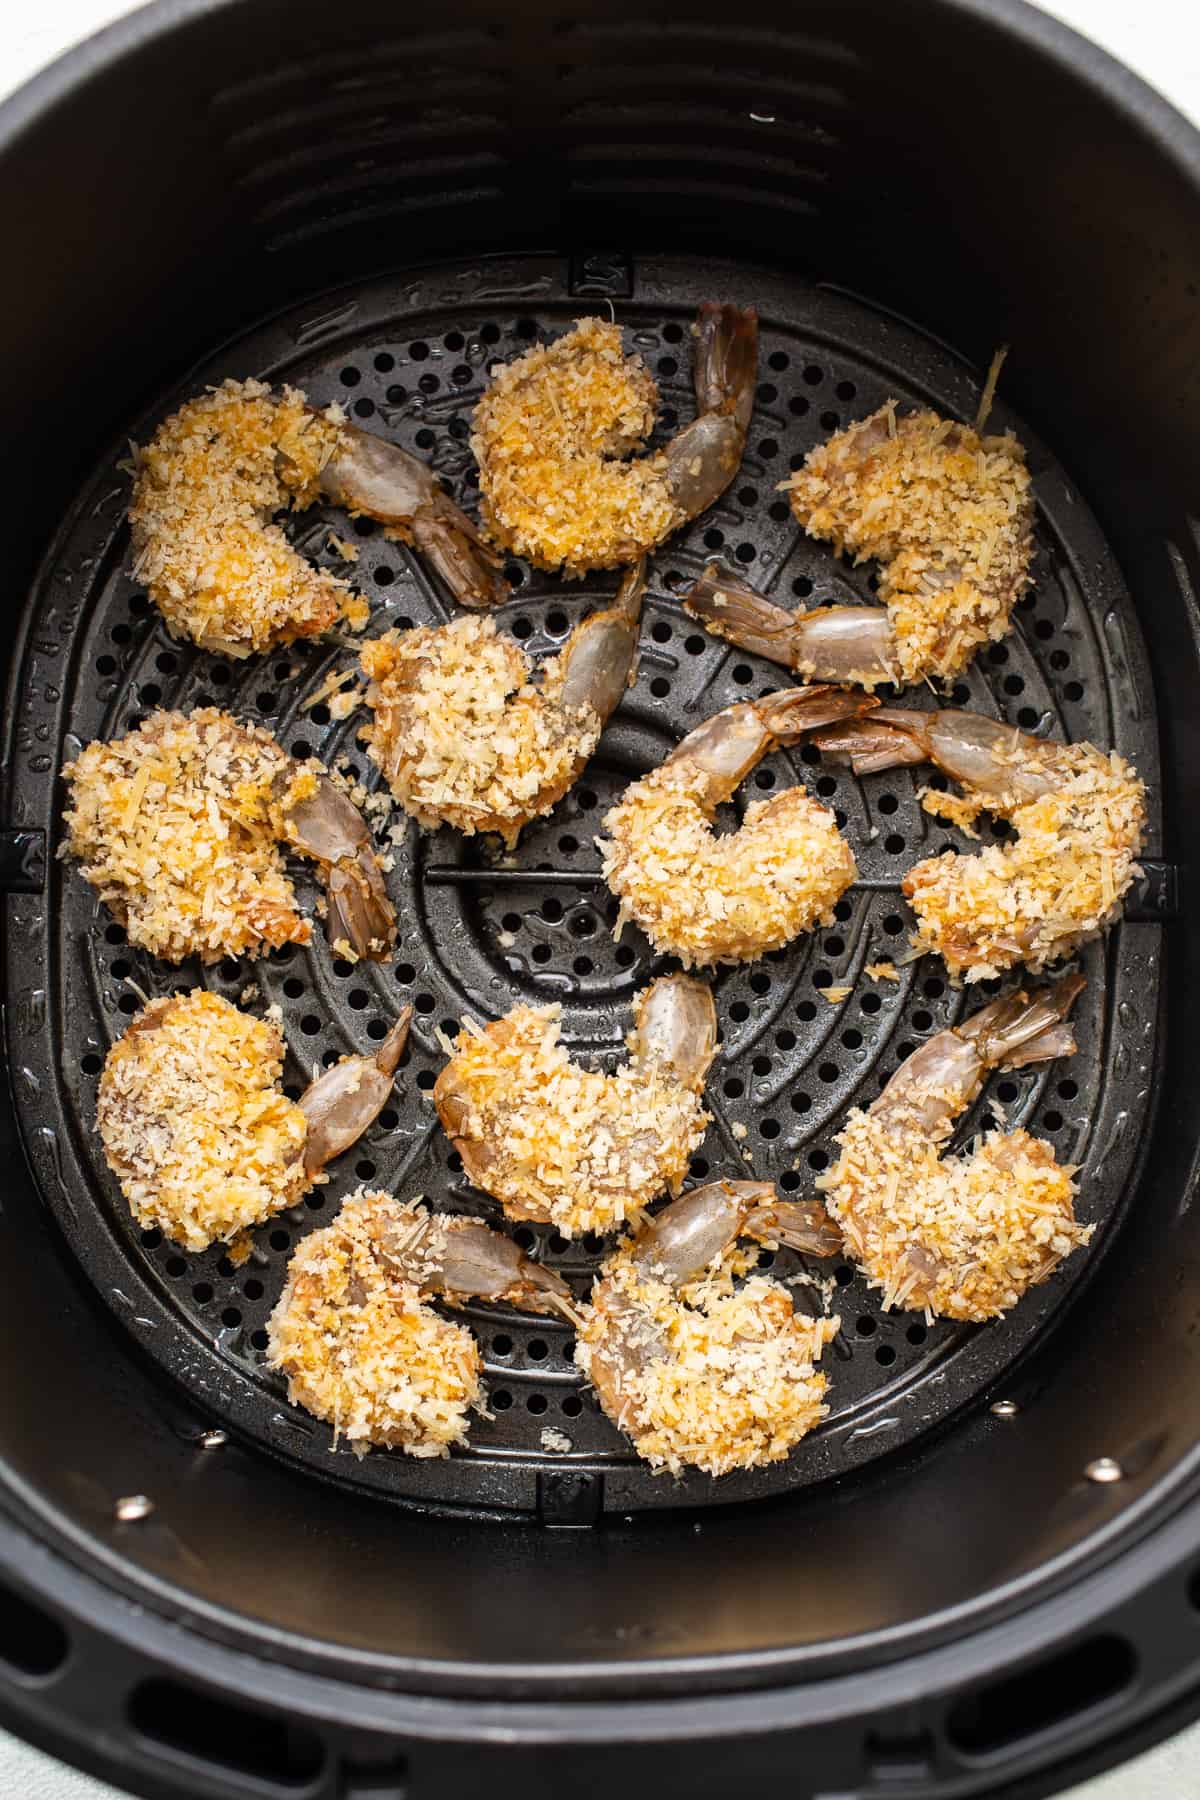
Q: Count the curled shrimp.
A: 12